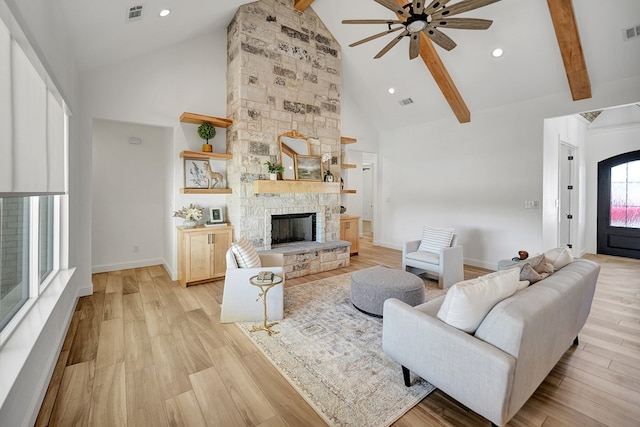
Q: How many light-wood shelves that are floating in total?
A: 6